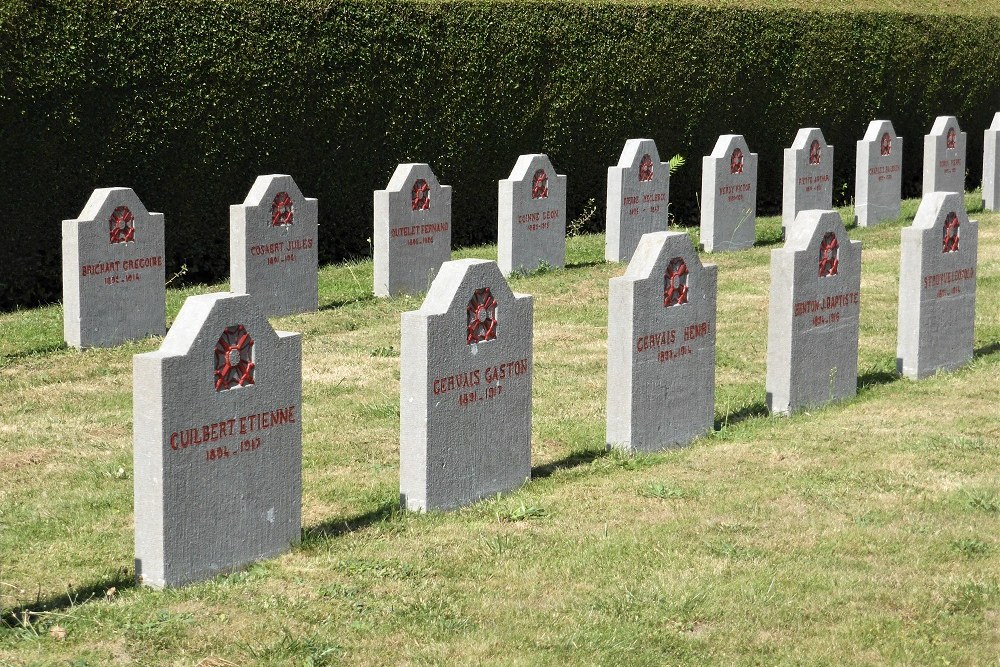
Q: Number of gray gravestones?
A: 15